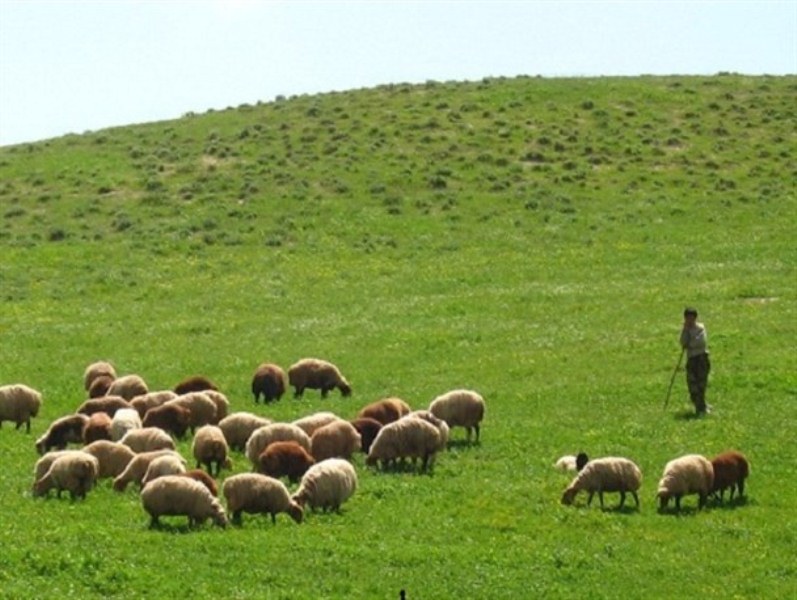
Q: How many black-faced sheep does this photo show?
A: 1